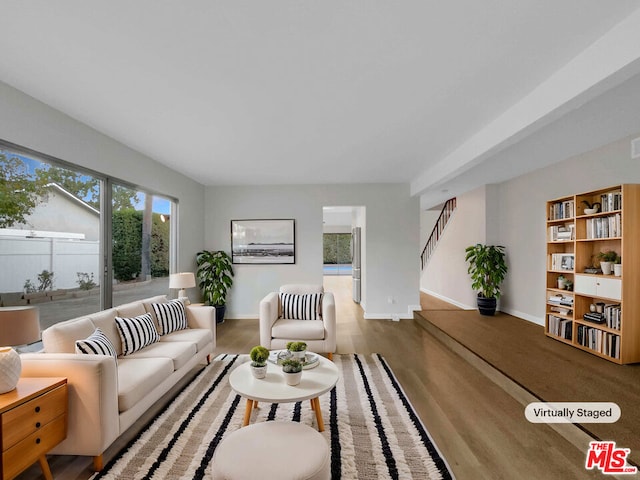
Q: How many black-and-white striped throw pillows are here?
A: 4